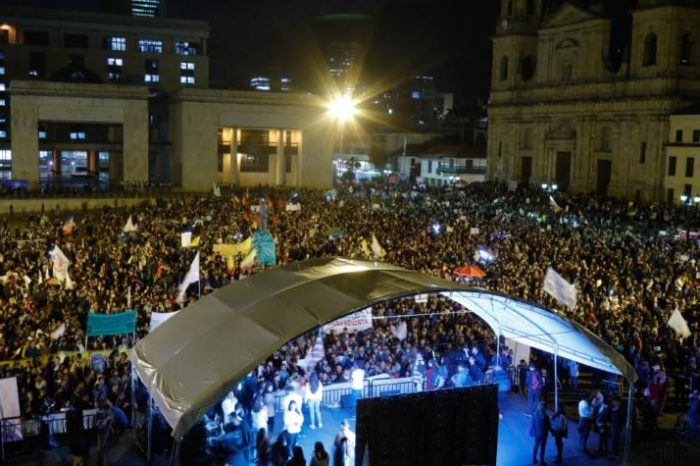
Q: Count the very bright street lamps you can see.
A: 1